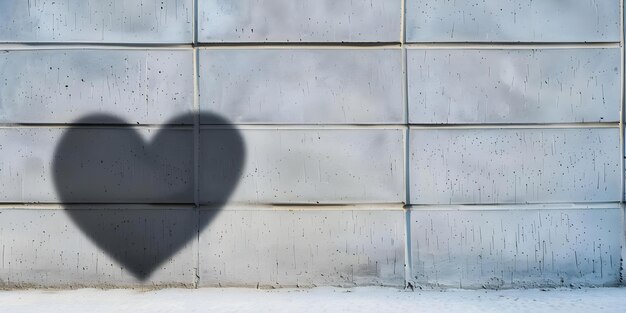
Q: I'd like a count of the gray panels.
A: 12